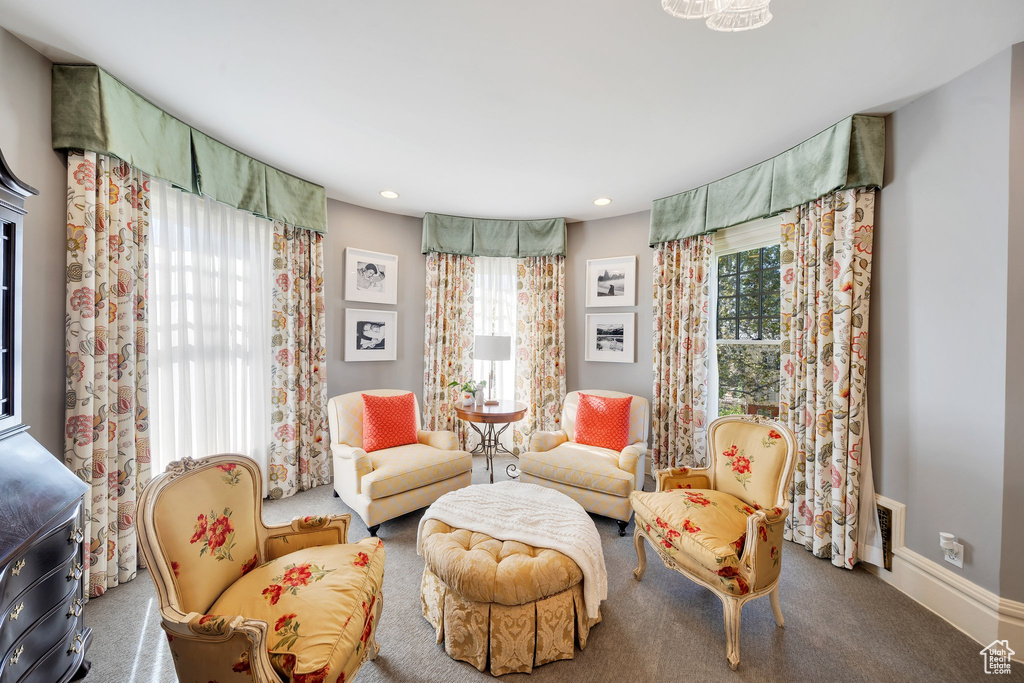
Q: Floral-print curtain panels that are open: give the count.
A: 6